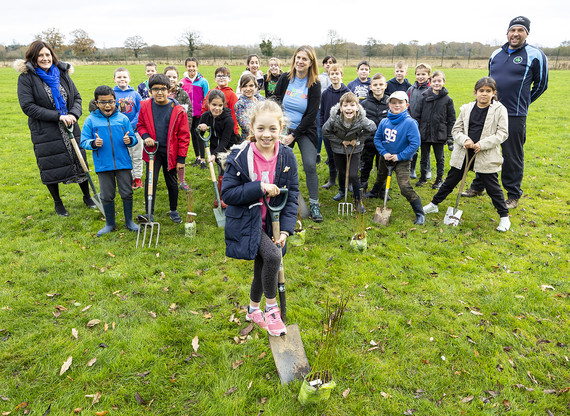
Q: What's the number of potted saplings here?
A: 4